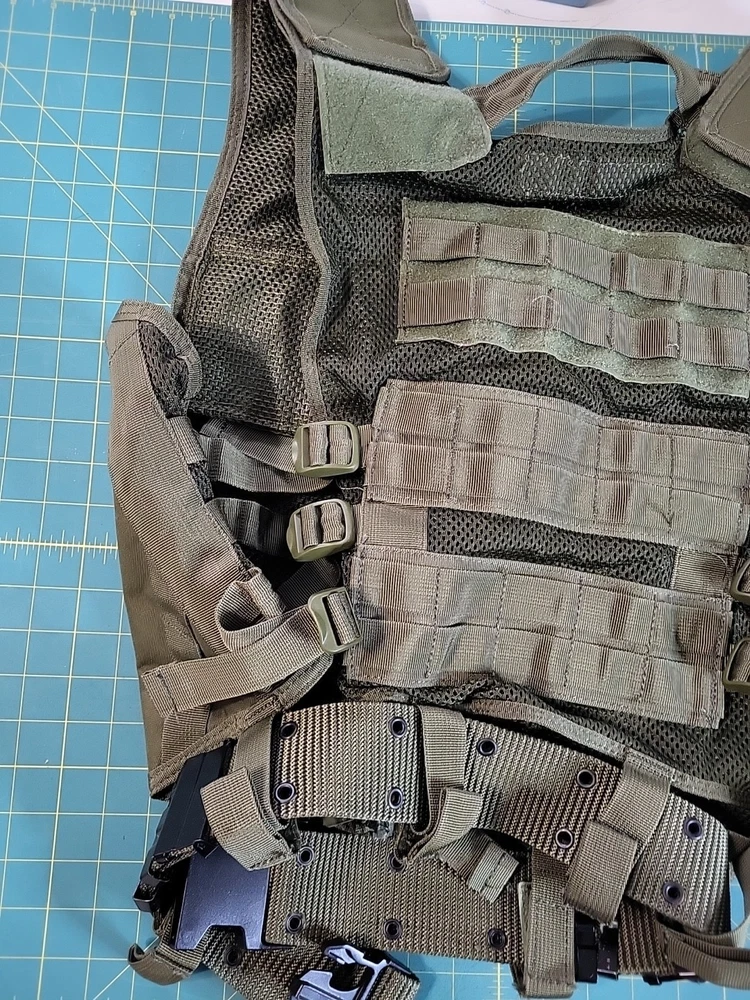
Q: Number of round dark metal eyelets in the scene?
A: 15